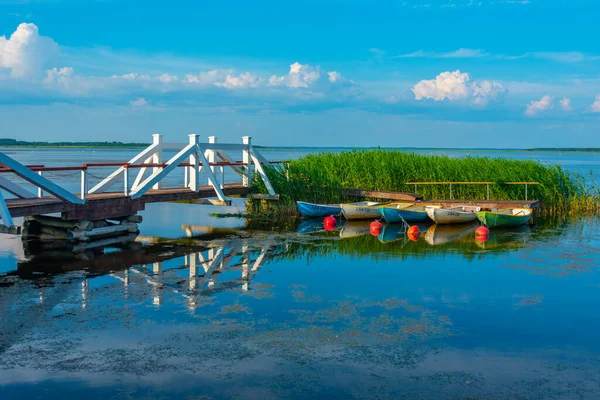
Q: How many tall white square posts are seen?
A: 4